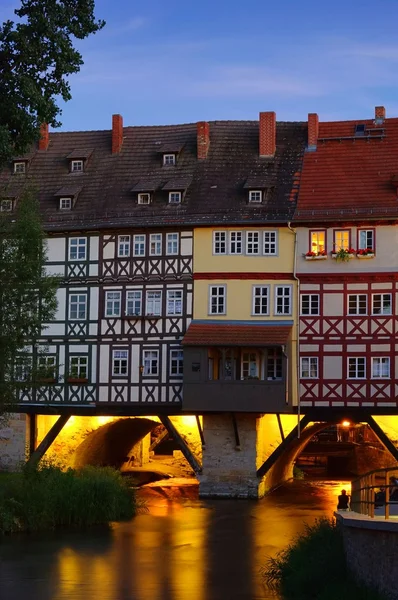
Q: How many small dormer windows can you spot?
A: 8